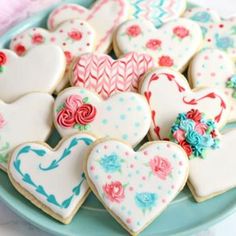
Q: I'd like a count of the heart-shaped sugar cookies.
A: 14